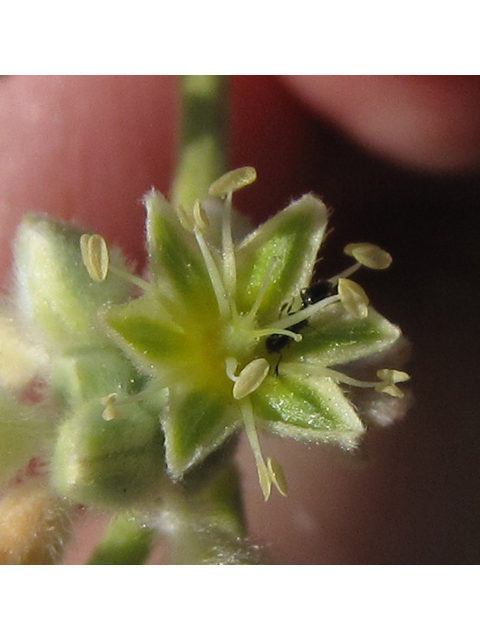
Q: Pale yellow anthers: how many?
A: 9